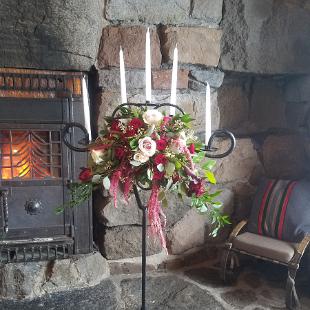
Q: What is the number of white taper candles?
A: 5